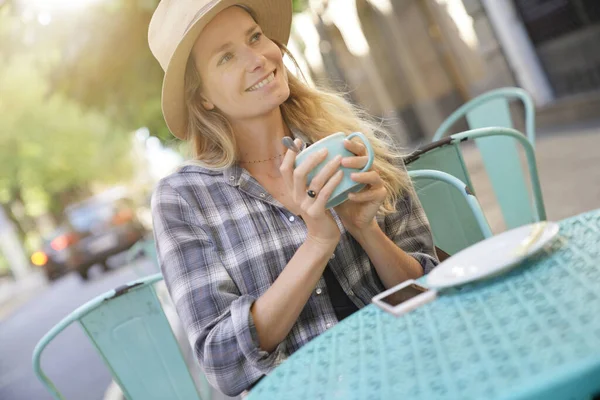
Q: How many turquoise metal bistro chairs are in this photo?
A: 4